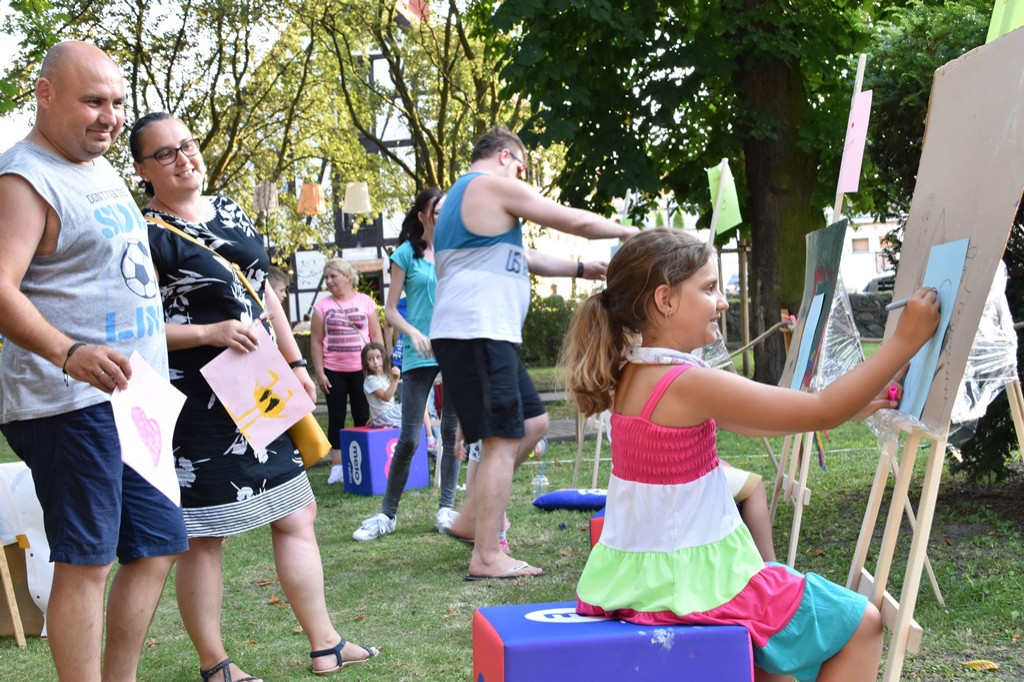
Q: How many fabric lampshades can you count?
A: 3